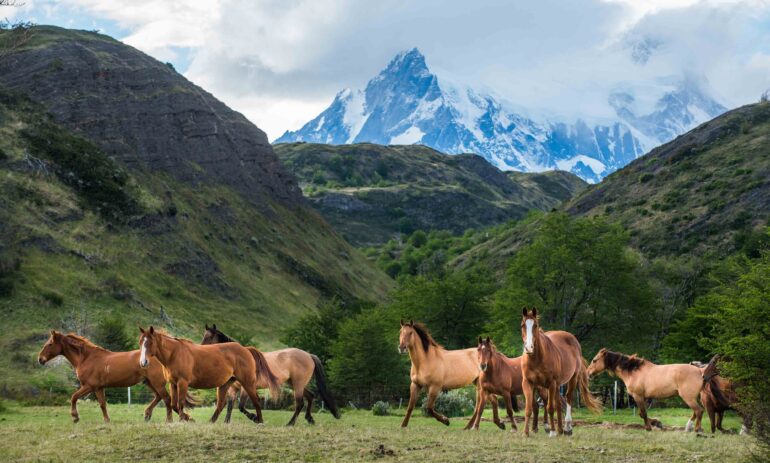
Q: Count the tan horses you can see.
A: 3